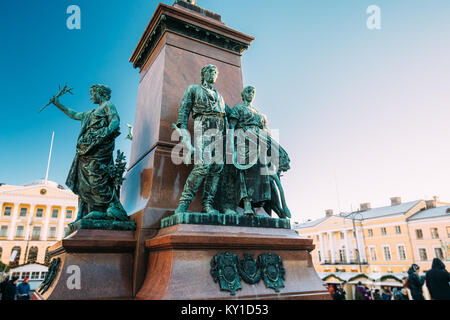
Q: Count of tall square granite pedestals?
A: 1